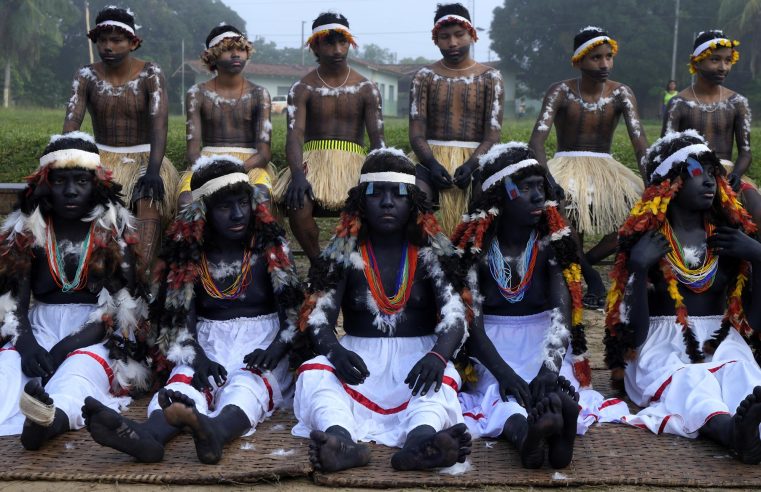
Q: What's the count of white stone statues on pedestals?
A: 0